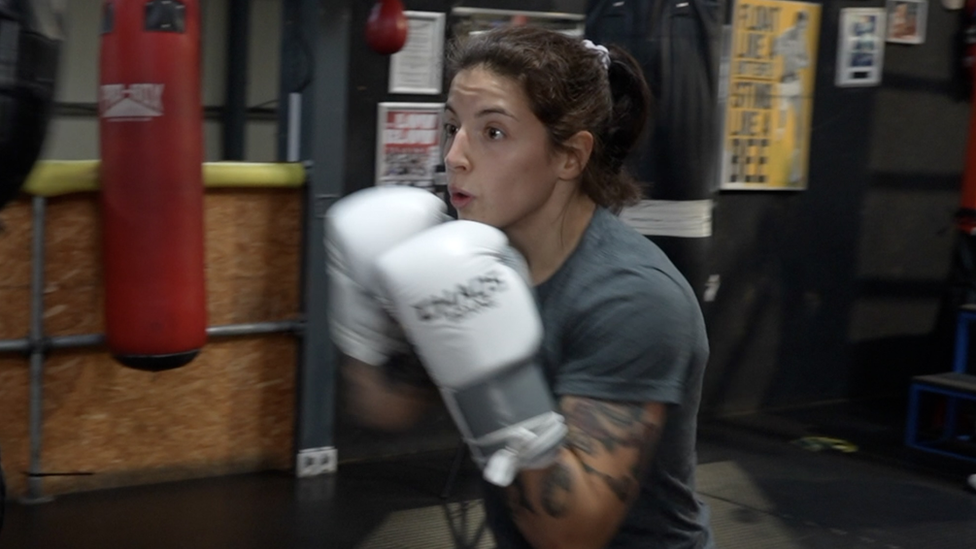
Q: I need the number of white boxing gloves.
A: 2